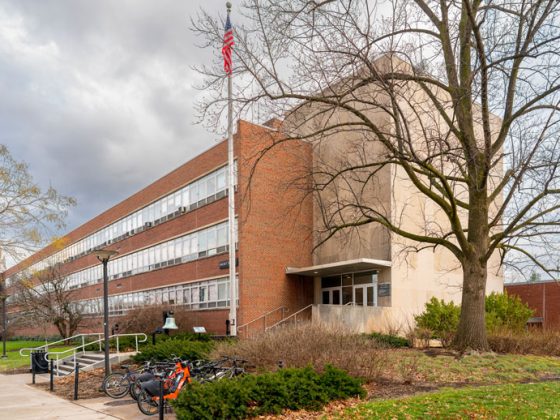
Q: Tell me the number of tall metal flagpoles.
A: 1